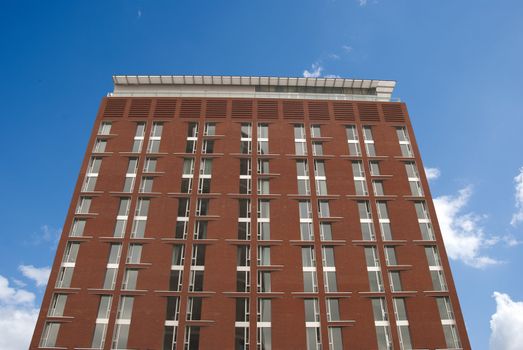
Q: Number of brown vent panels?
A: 12